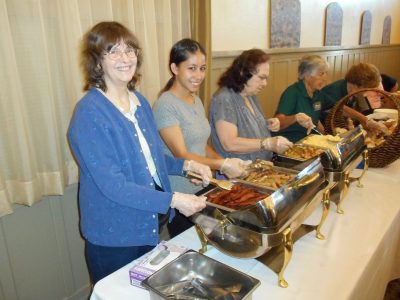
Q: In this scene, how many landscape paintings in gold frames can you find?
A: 0